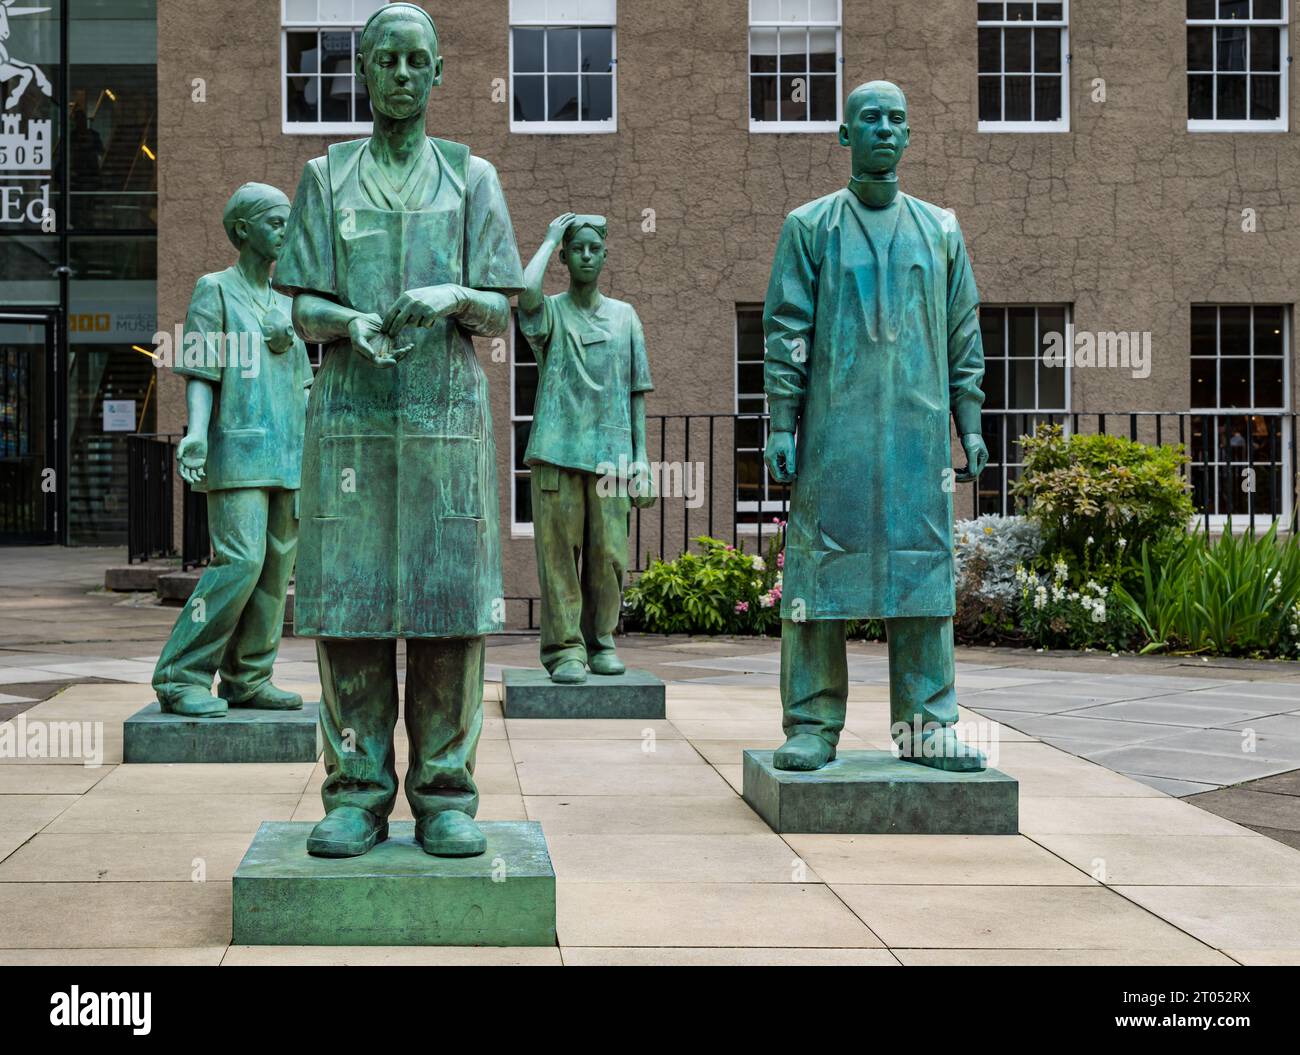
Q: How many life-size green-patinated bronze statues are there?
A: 4